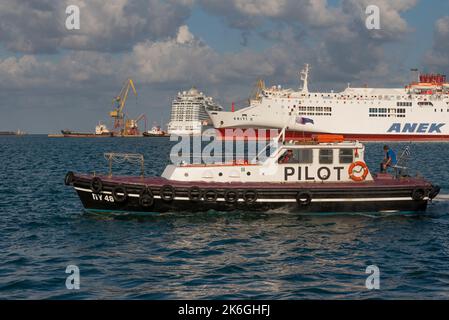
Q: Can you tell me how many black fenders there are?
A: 12